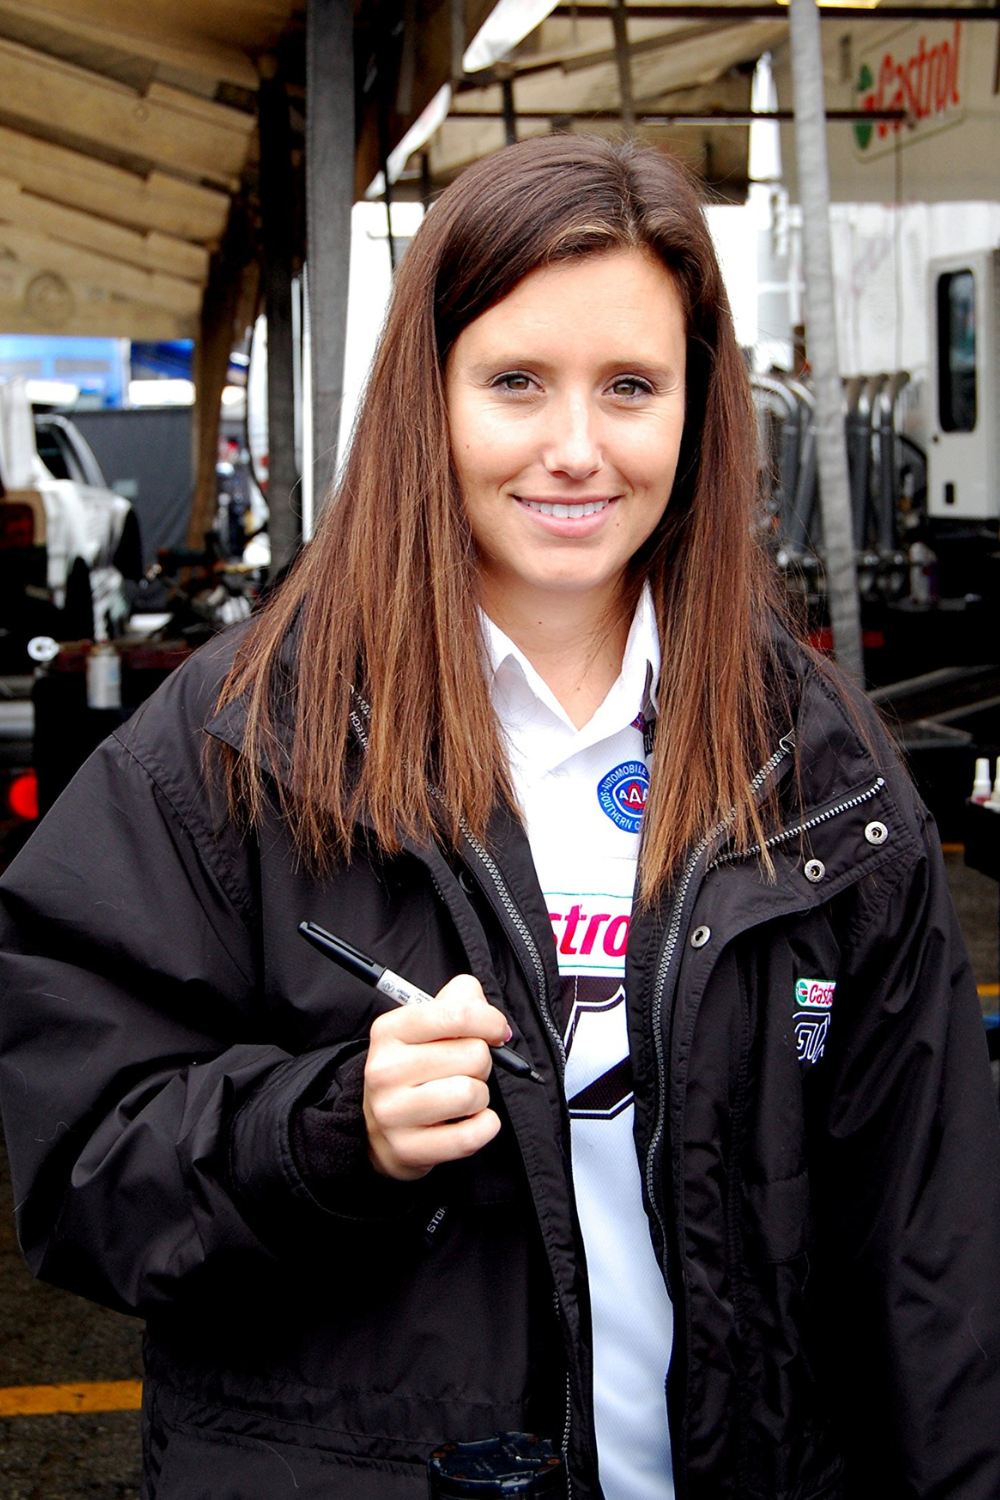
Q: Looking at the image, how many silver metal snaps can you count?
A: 3